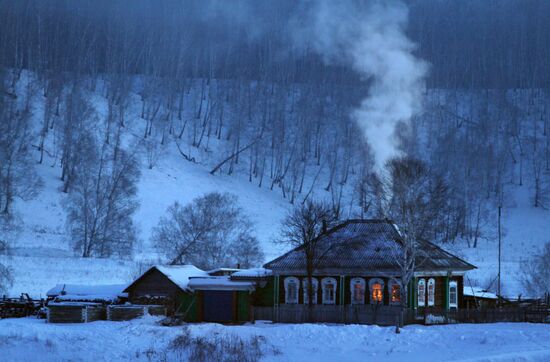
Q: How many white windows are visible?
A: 9